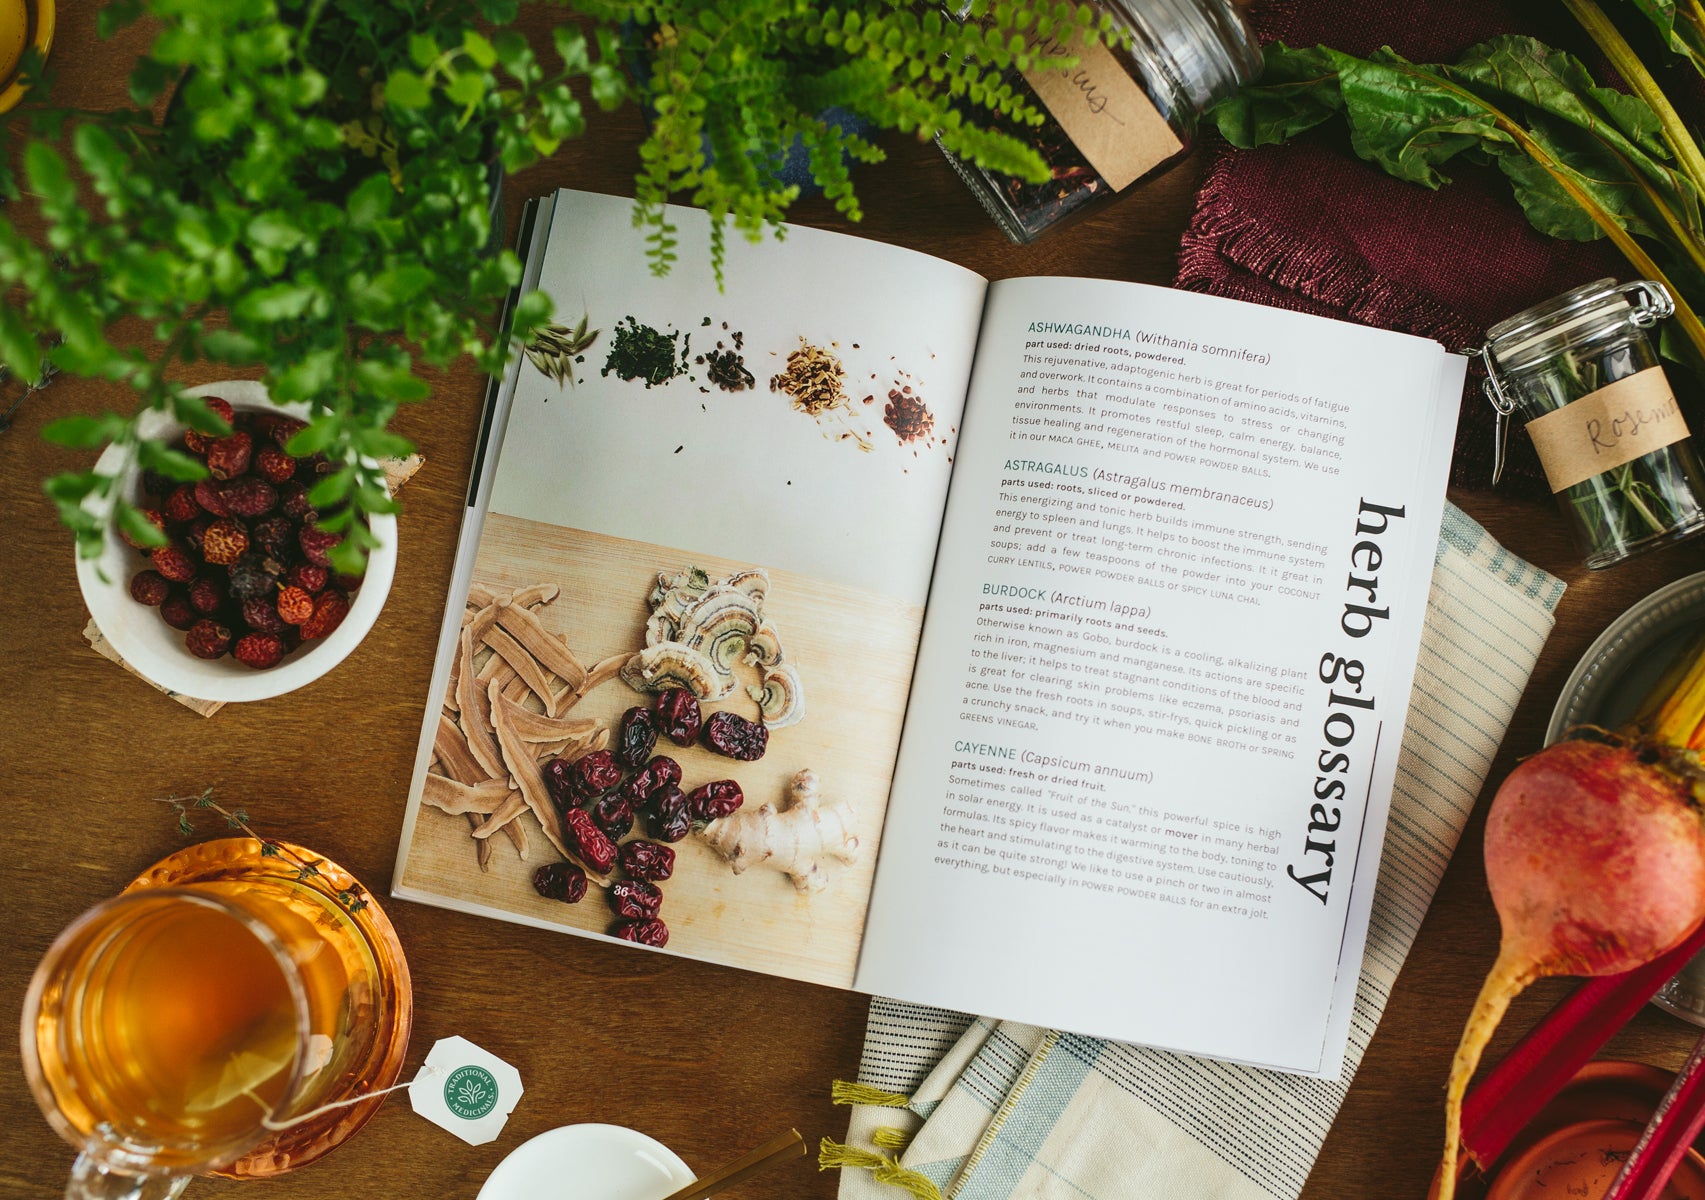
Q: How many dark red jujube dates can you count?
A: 14